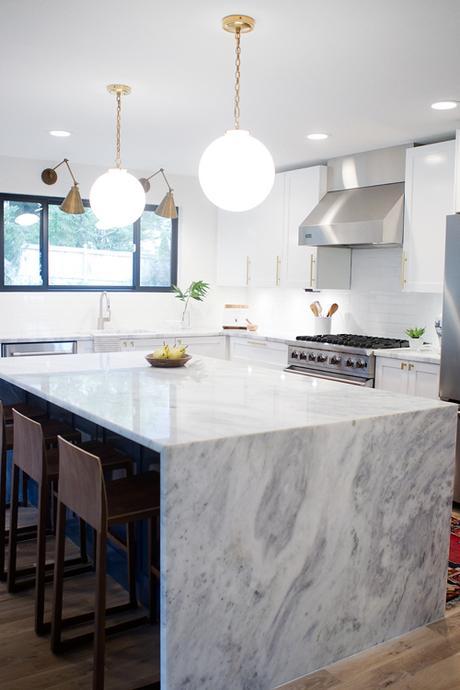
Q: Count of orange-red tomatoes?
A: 0